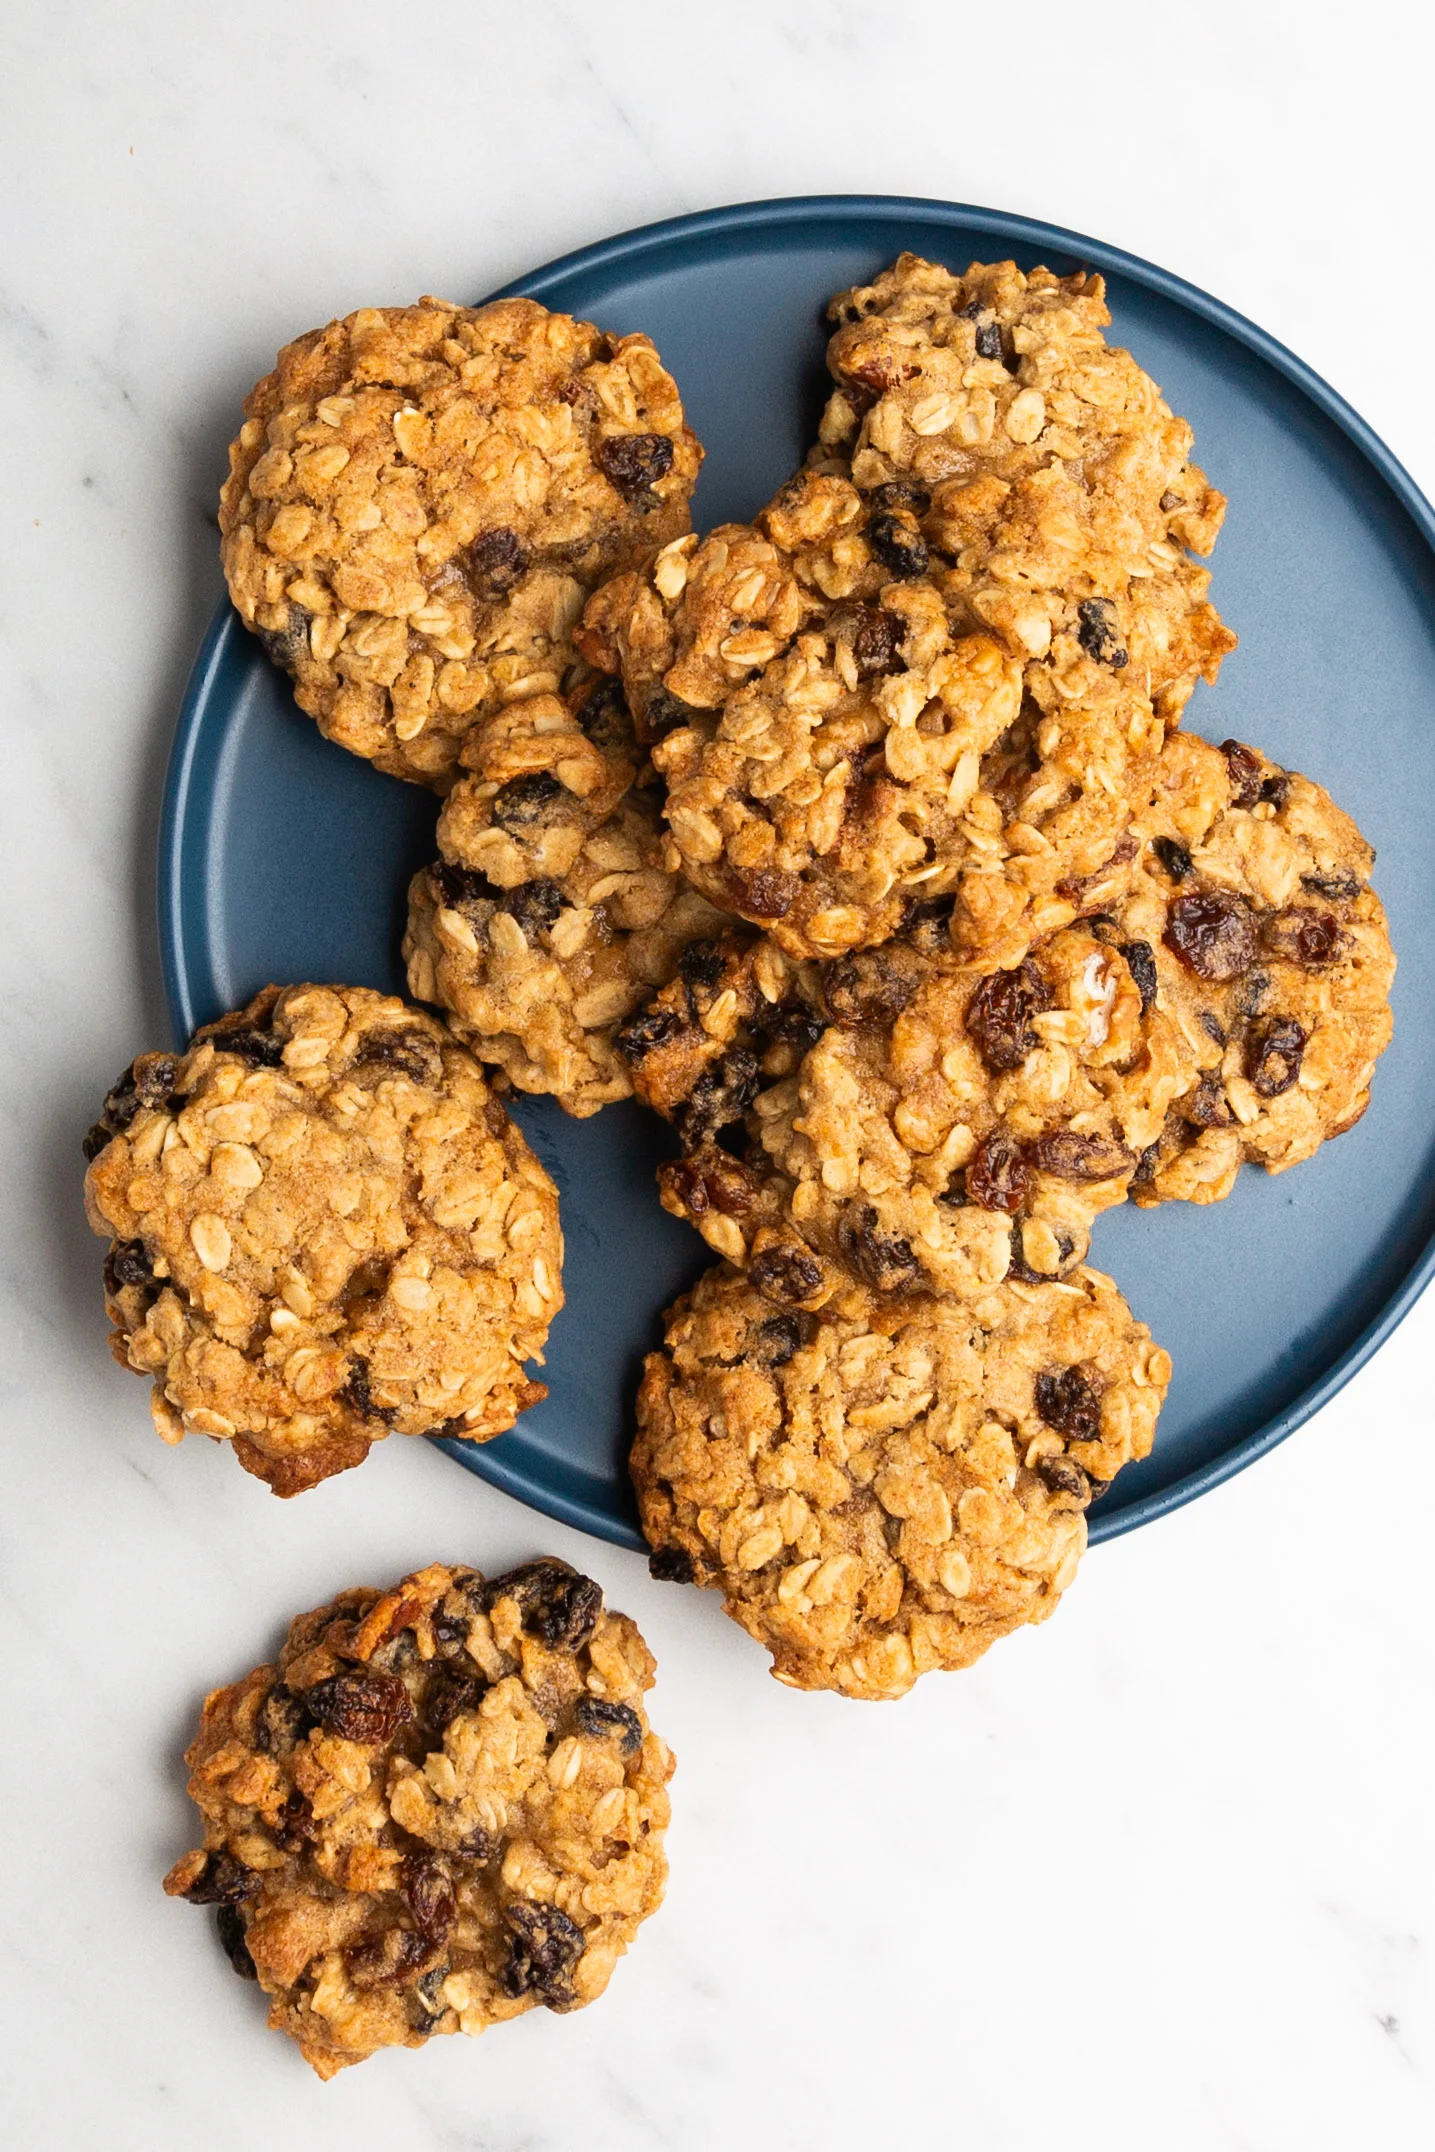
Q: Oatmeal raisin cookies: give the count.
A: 9